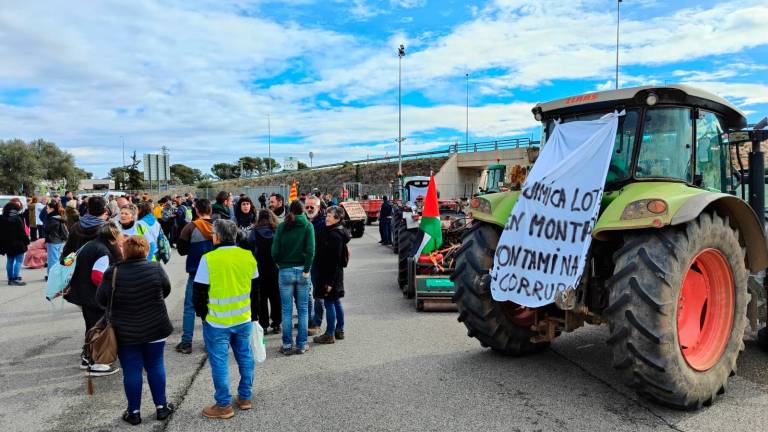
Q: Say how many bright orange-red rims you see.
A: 1